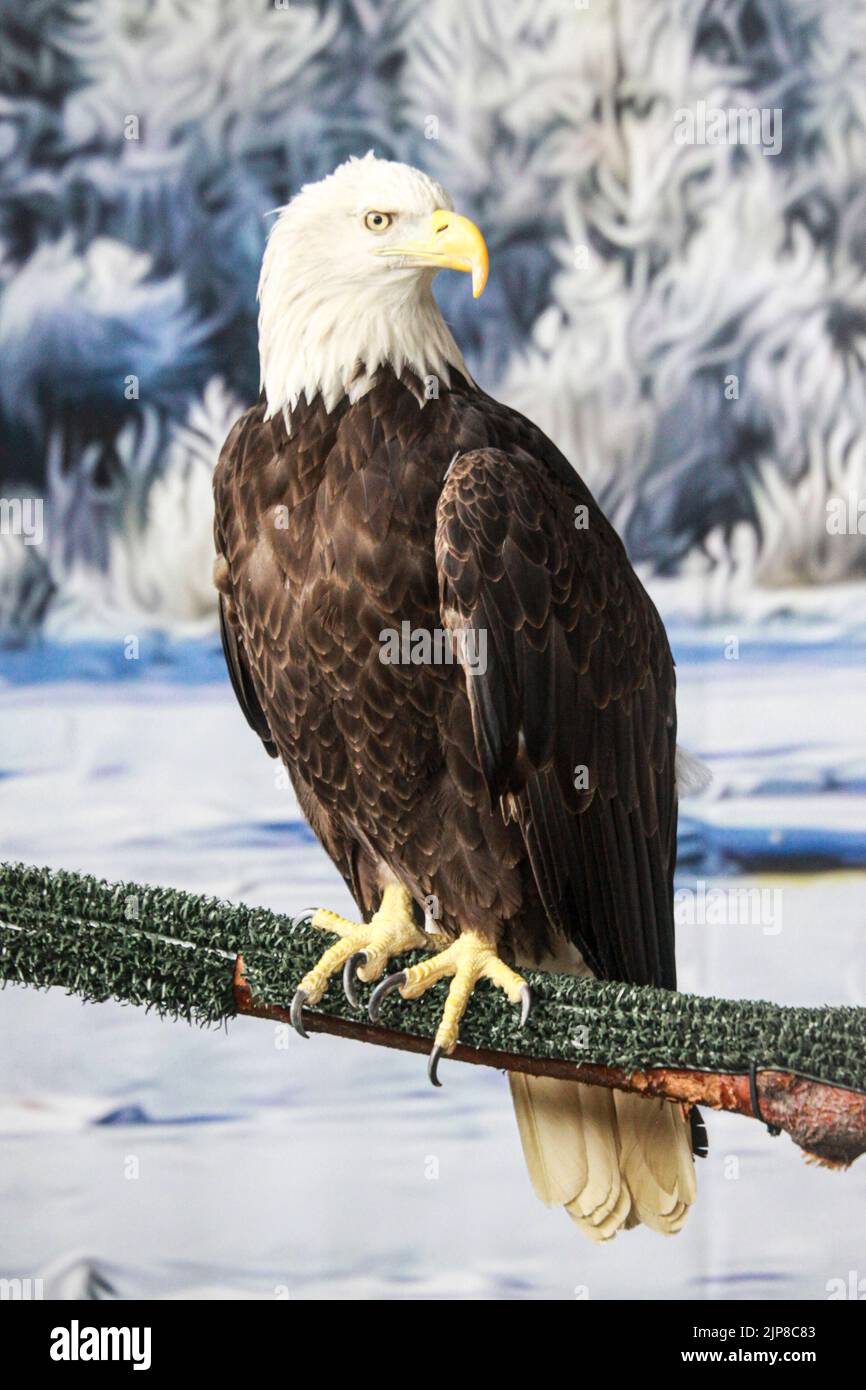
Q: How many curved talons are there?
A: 6